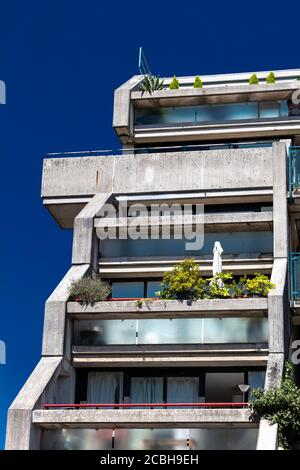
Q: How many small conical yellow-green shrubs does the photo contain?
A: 4